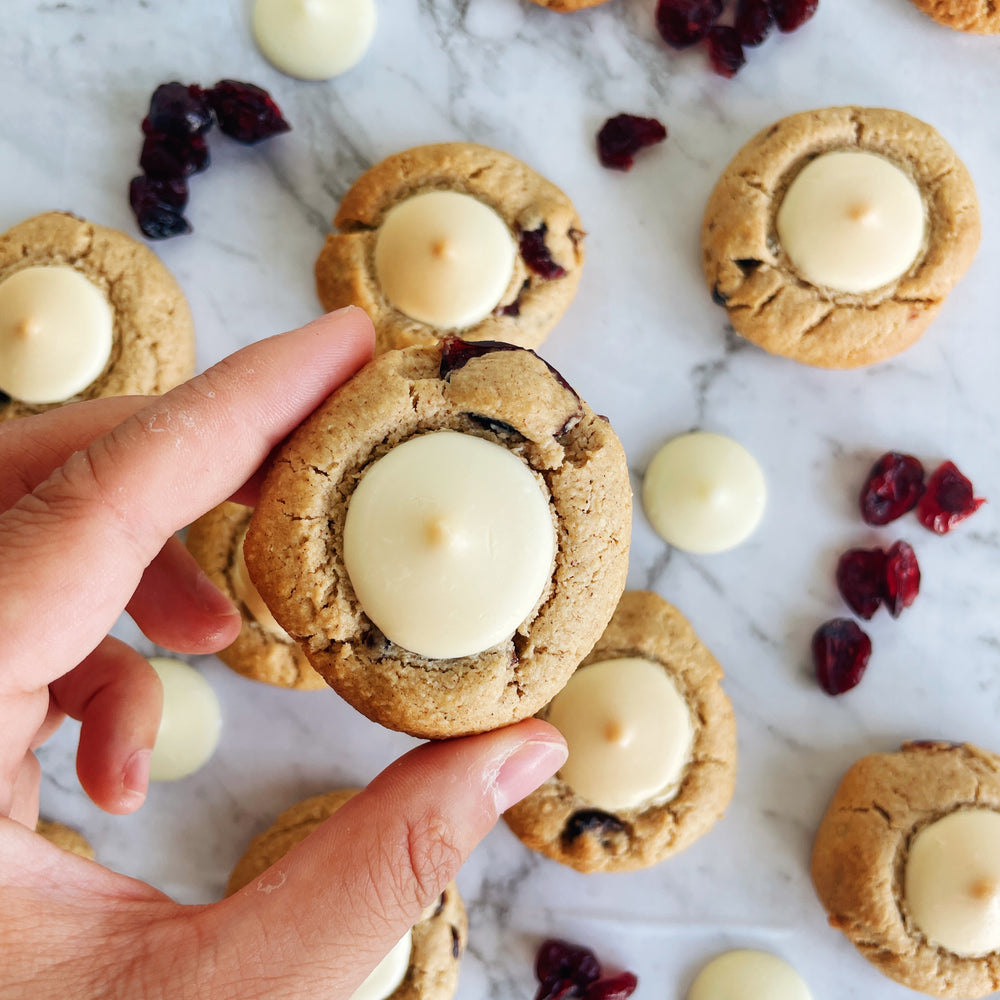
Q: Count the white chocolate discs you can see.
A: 12